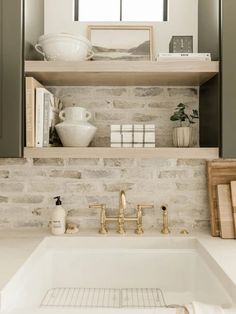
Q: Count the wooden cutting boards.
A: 3